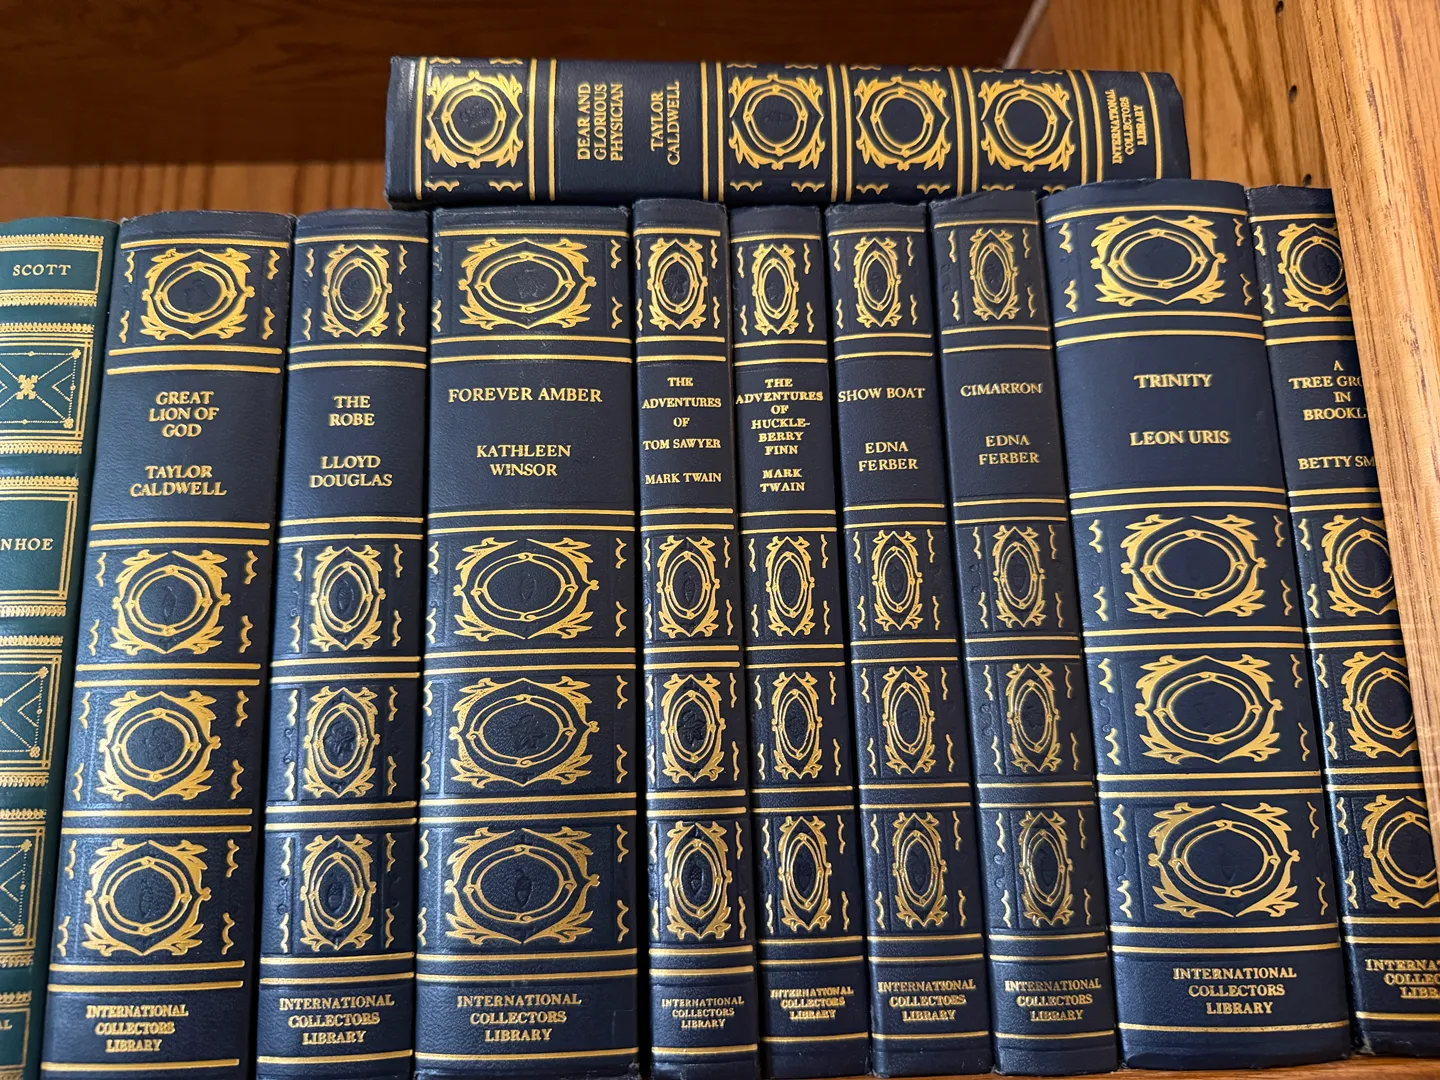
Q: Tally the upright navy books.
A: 9